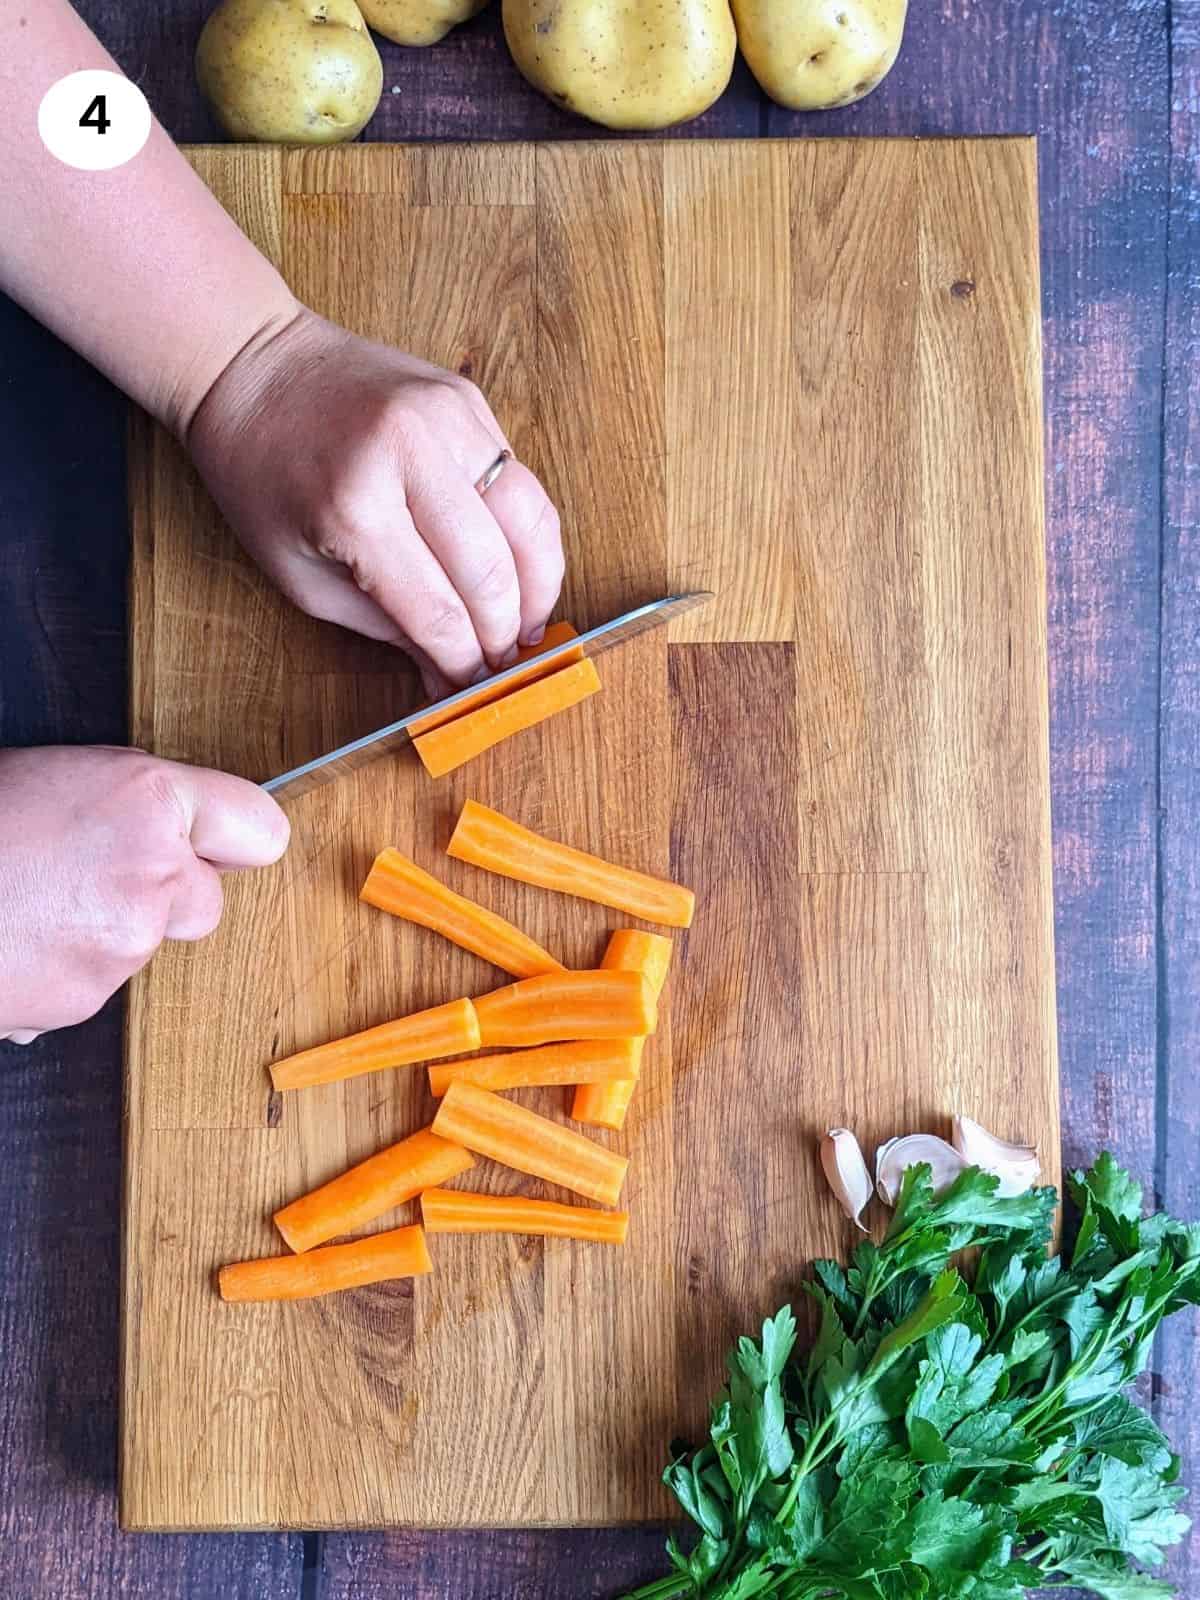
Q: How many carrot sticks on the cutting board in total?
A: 12